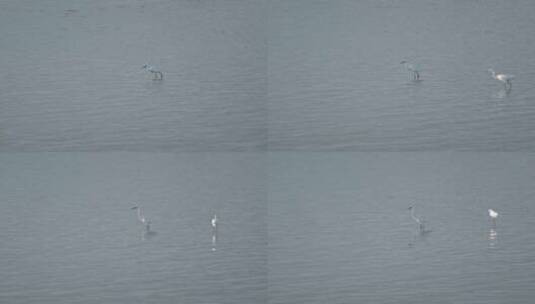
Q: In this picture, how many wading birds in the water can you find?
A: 7